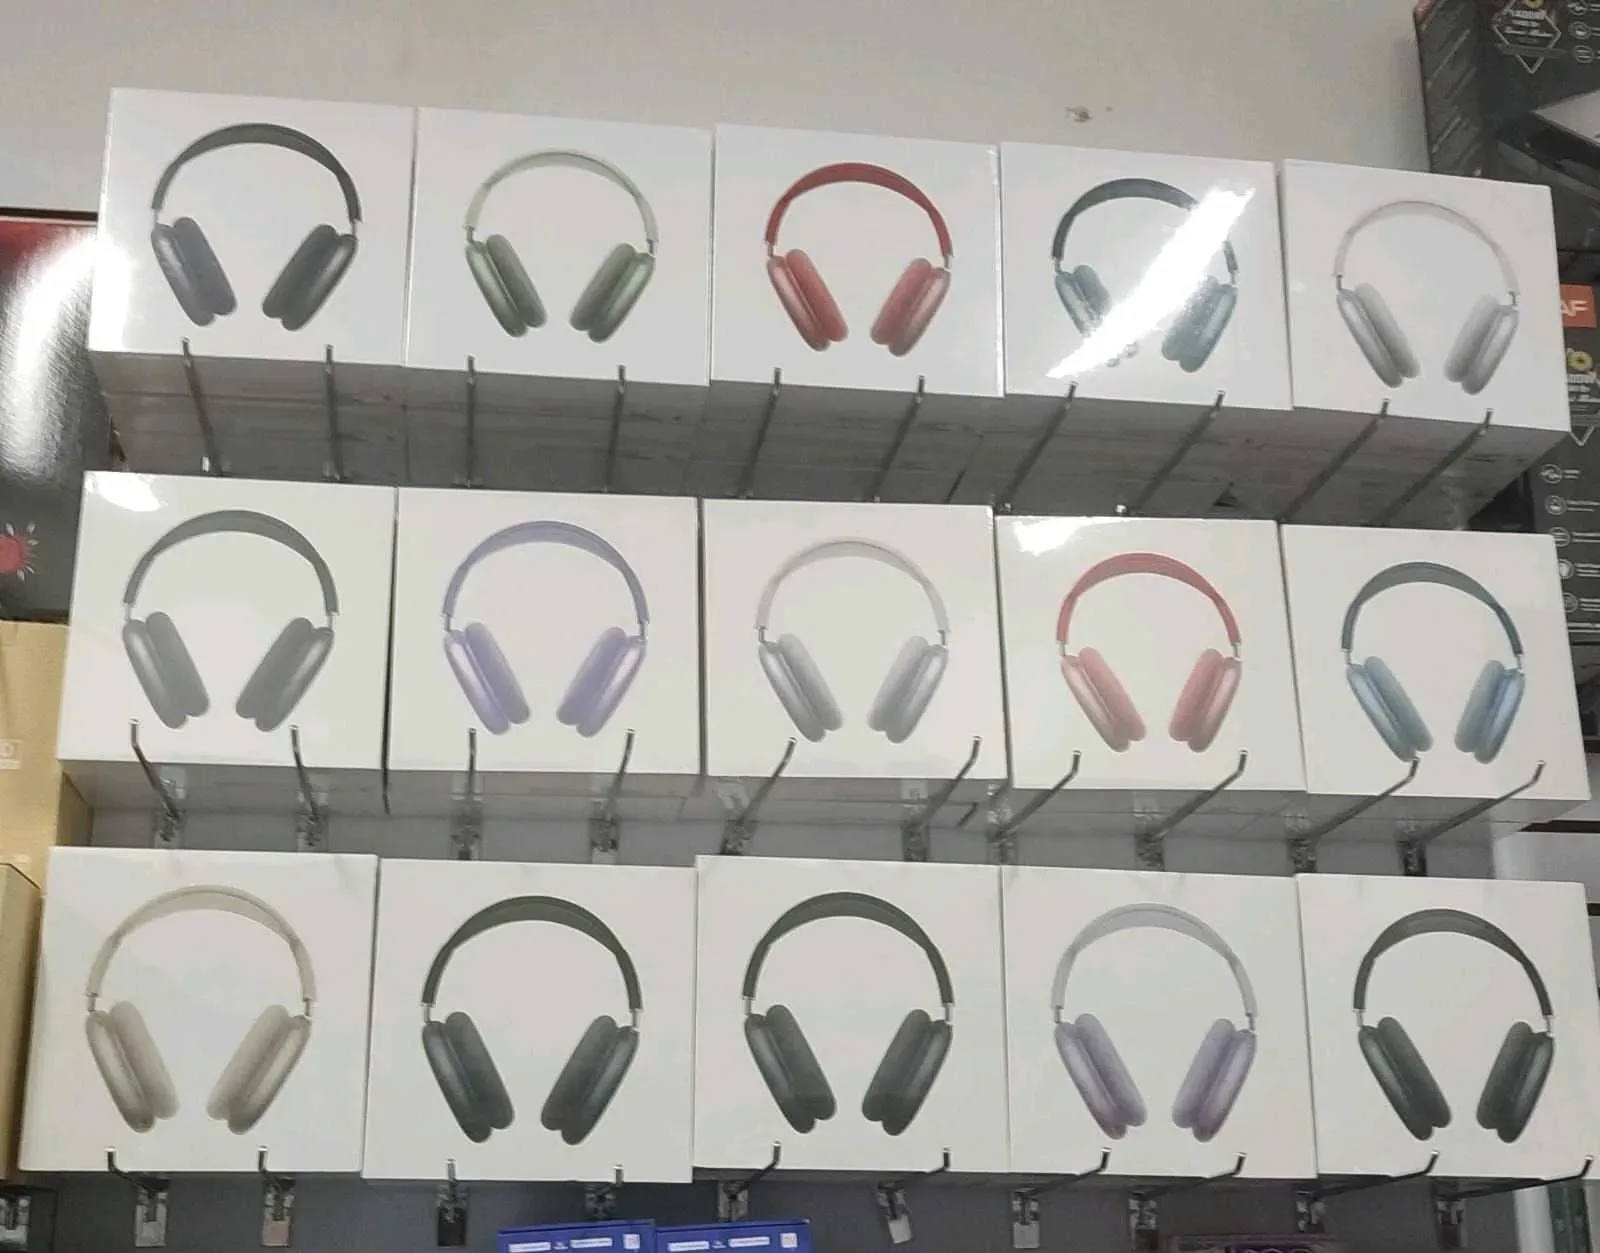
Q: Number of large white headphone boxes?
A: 15